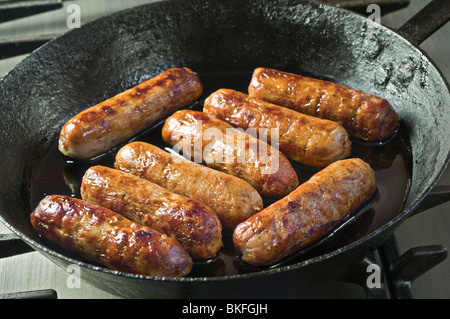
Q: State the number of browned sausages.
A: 8